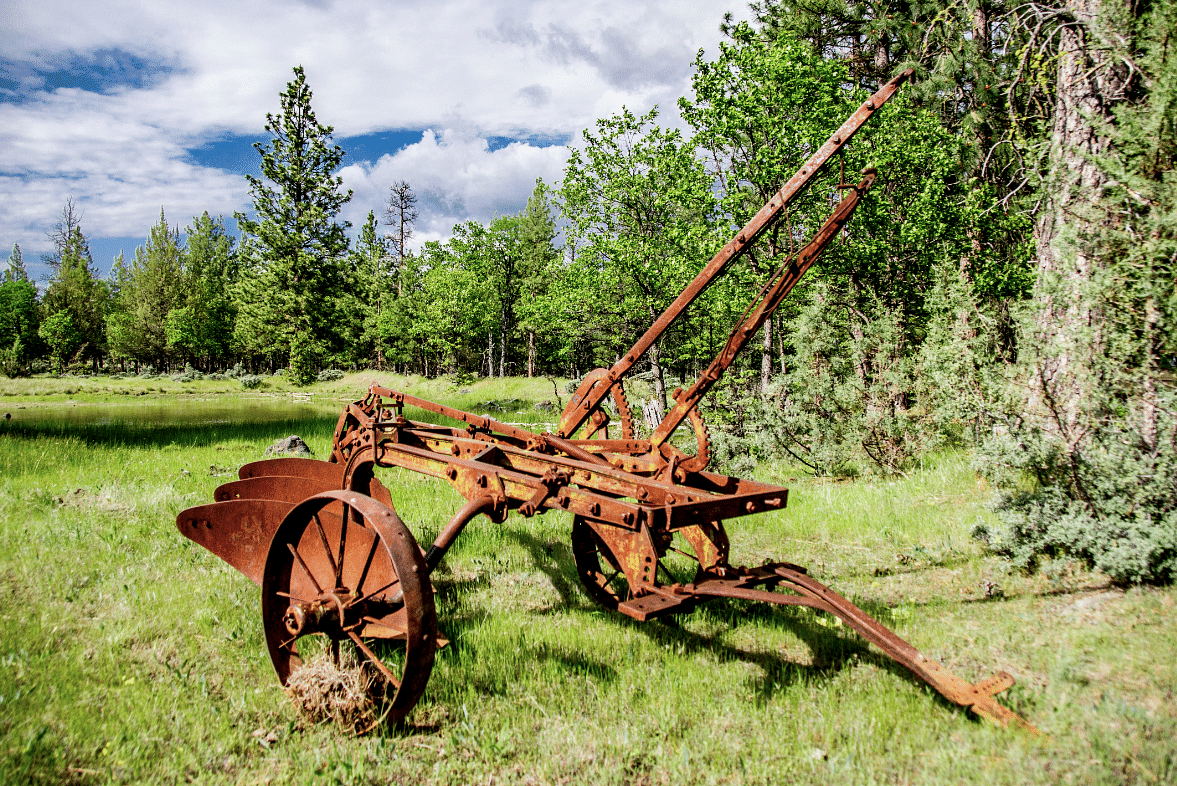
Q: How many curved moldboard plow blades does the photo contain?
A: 3